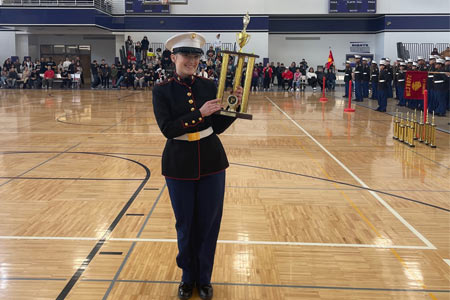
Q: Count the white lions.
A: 0